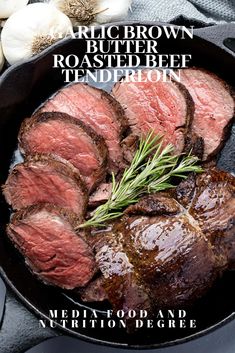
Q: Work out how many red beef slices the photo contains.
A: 6